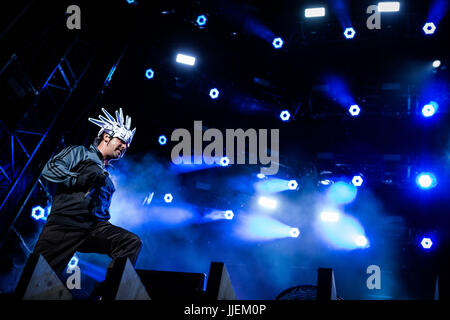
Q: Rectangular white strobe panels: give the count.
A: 5